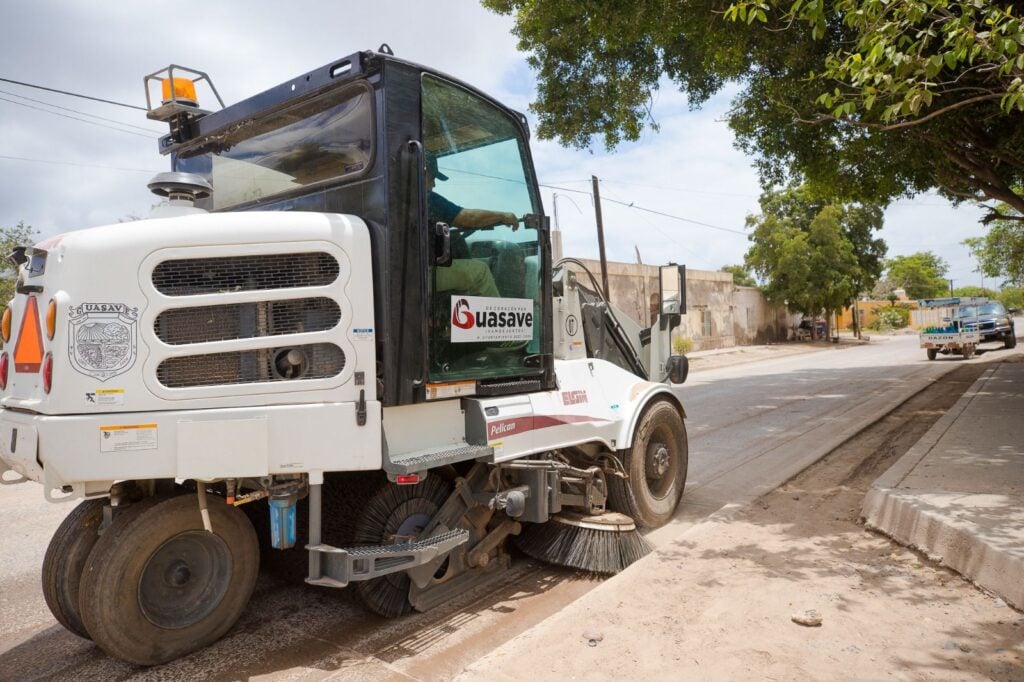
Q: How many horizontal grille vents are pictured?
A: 3